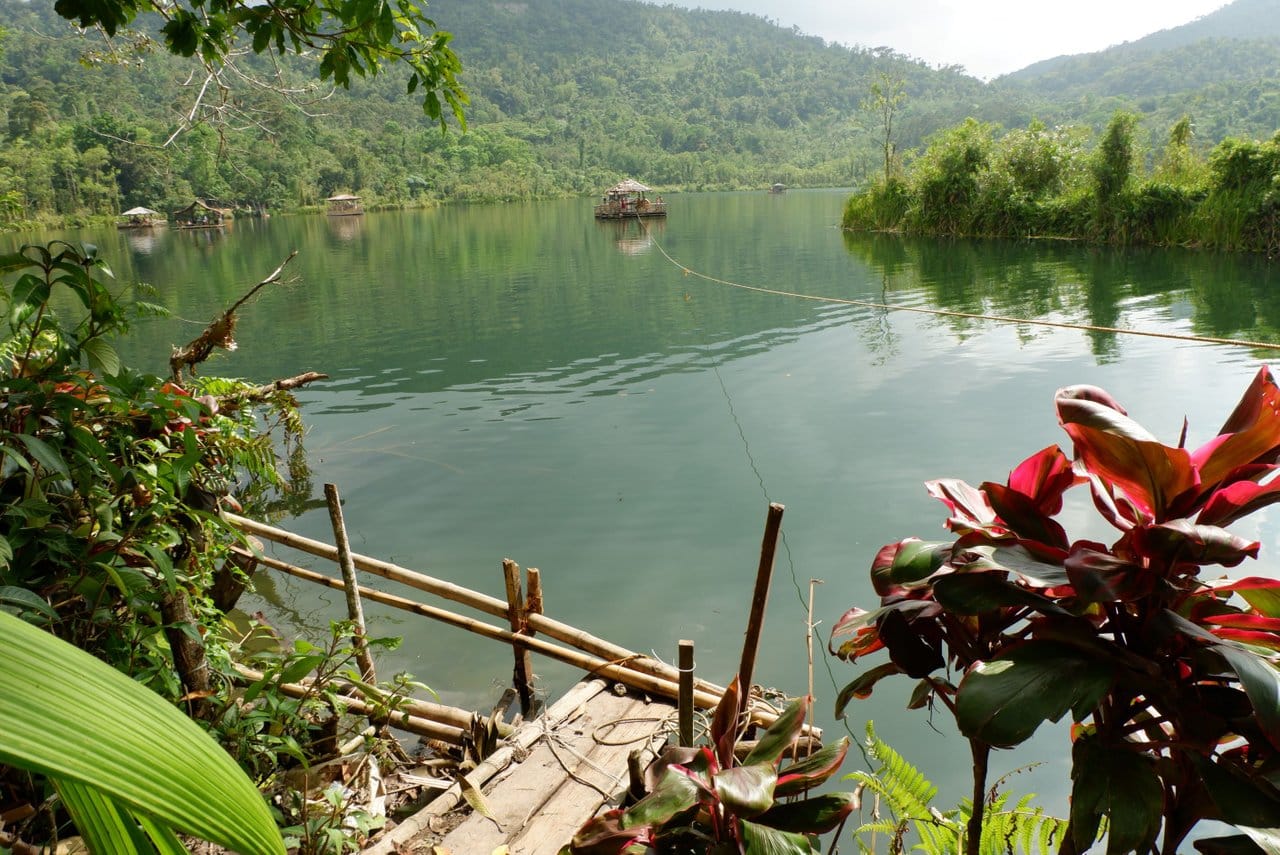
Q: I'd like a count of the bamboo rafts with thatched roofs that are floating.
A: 5